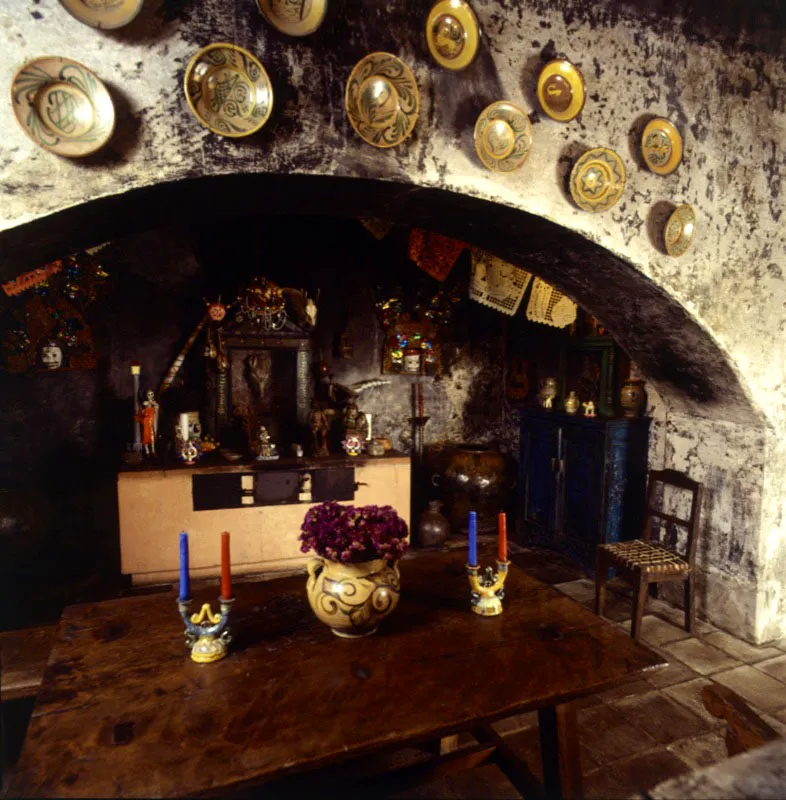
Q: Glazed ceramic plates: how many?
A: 11